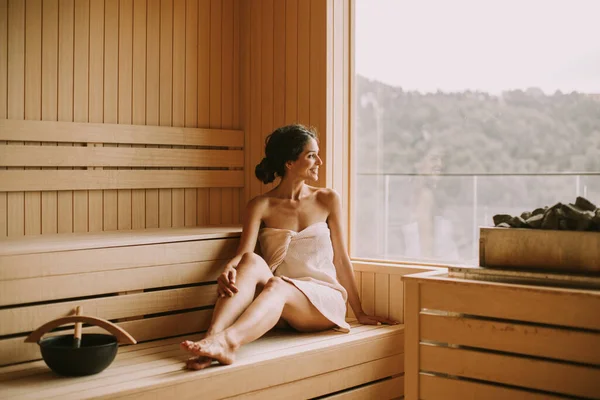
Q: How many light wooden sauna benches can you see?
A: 2